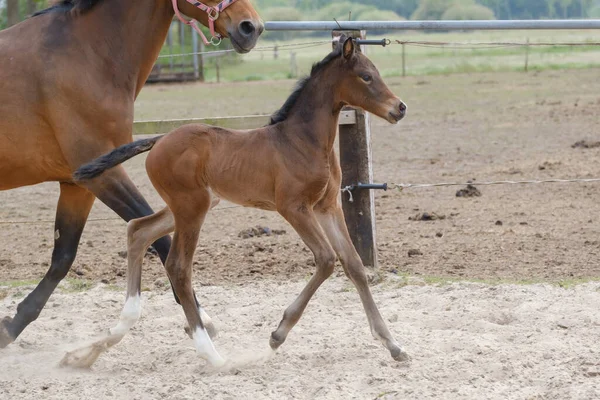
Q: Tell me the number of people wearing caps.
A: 0